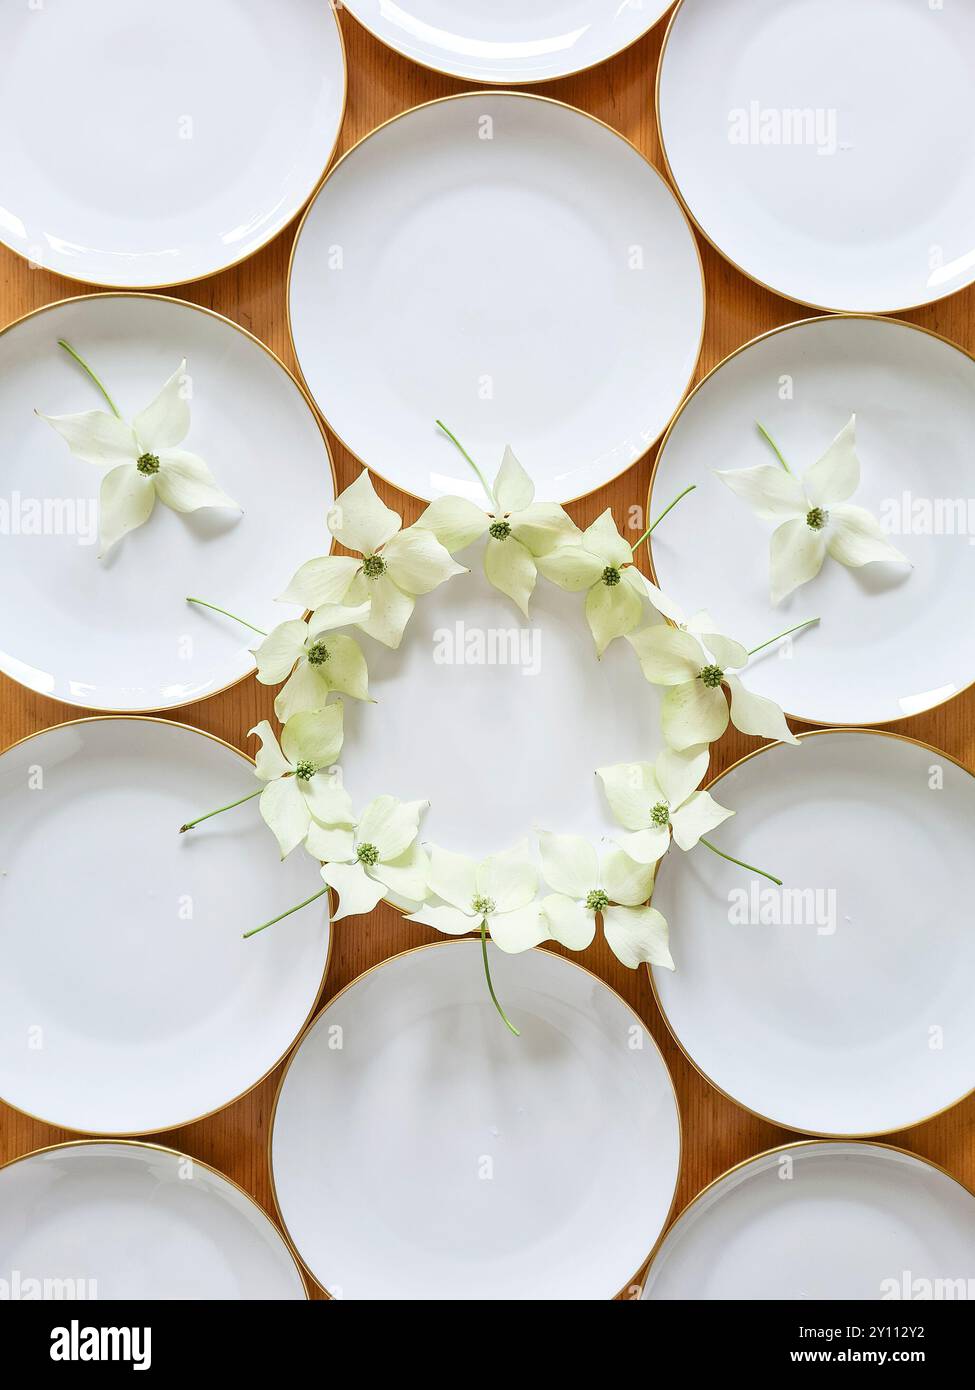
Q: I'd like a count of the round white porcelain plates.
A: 12